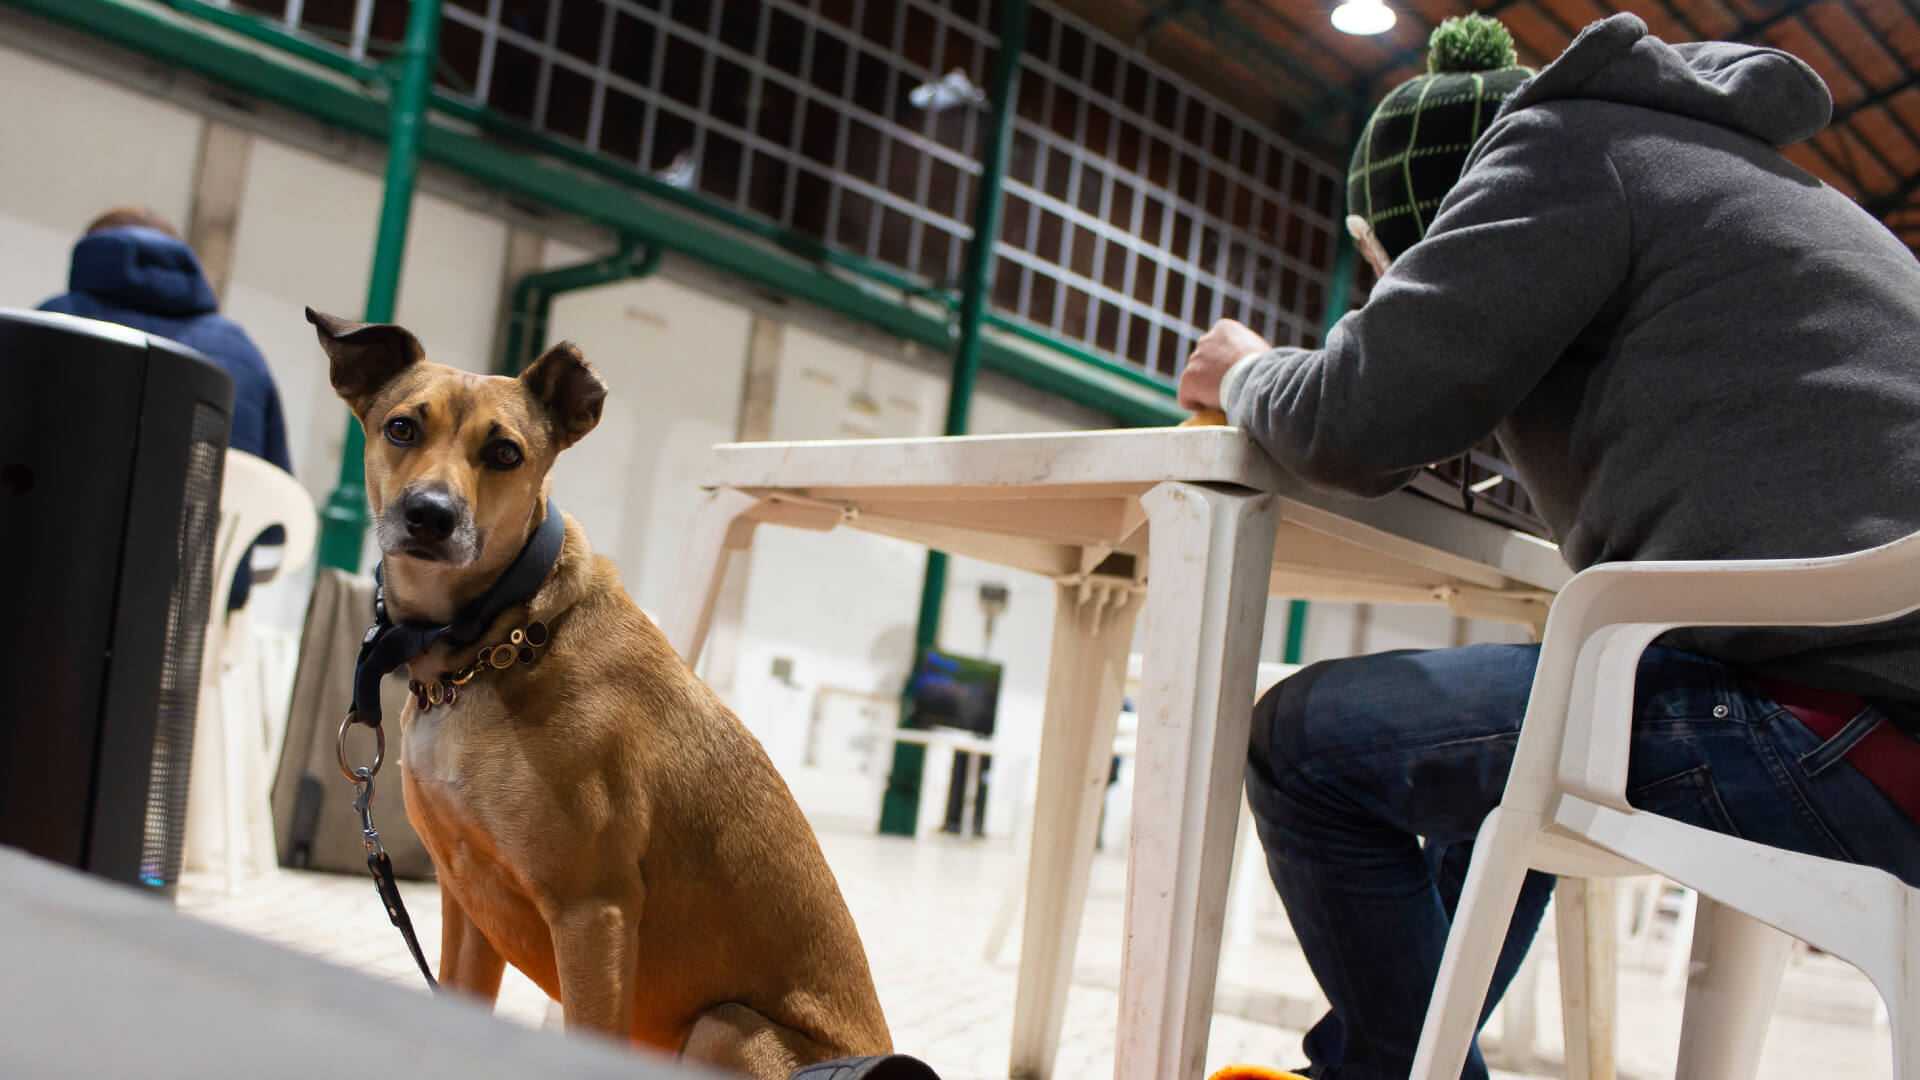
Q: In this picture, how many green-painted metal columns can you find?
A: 3